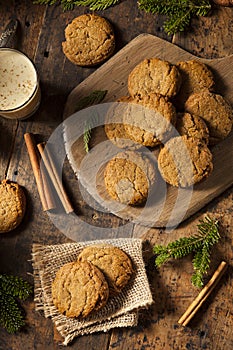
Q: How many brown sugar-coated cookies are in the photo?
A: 12